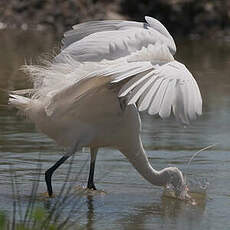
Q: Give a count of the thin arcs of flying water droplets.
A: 1